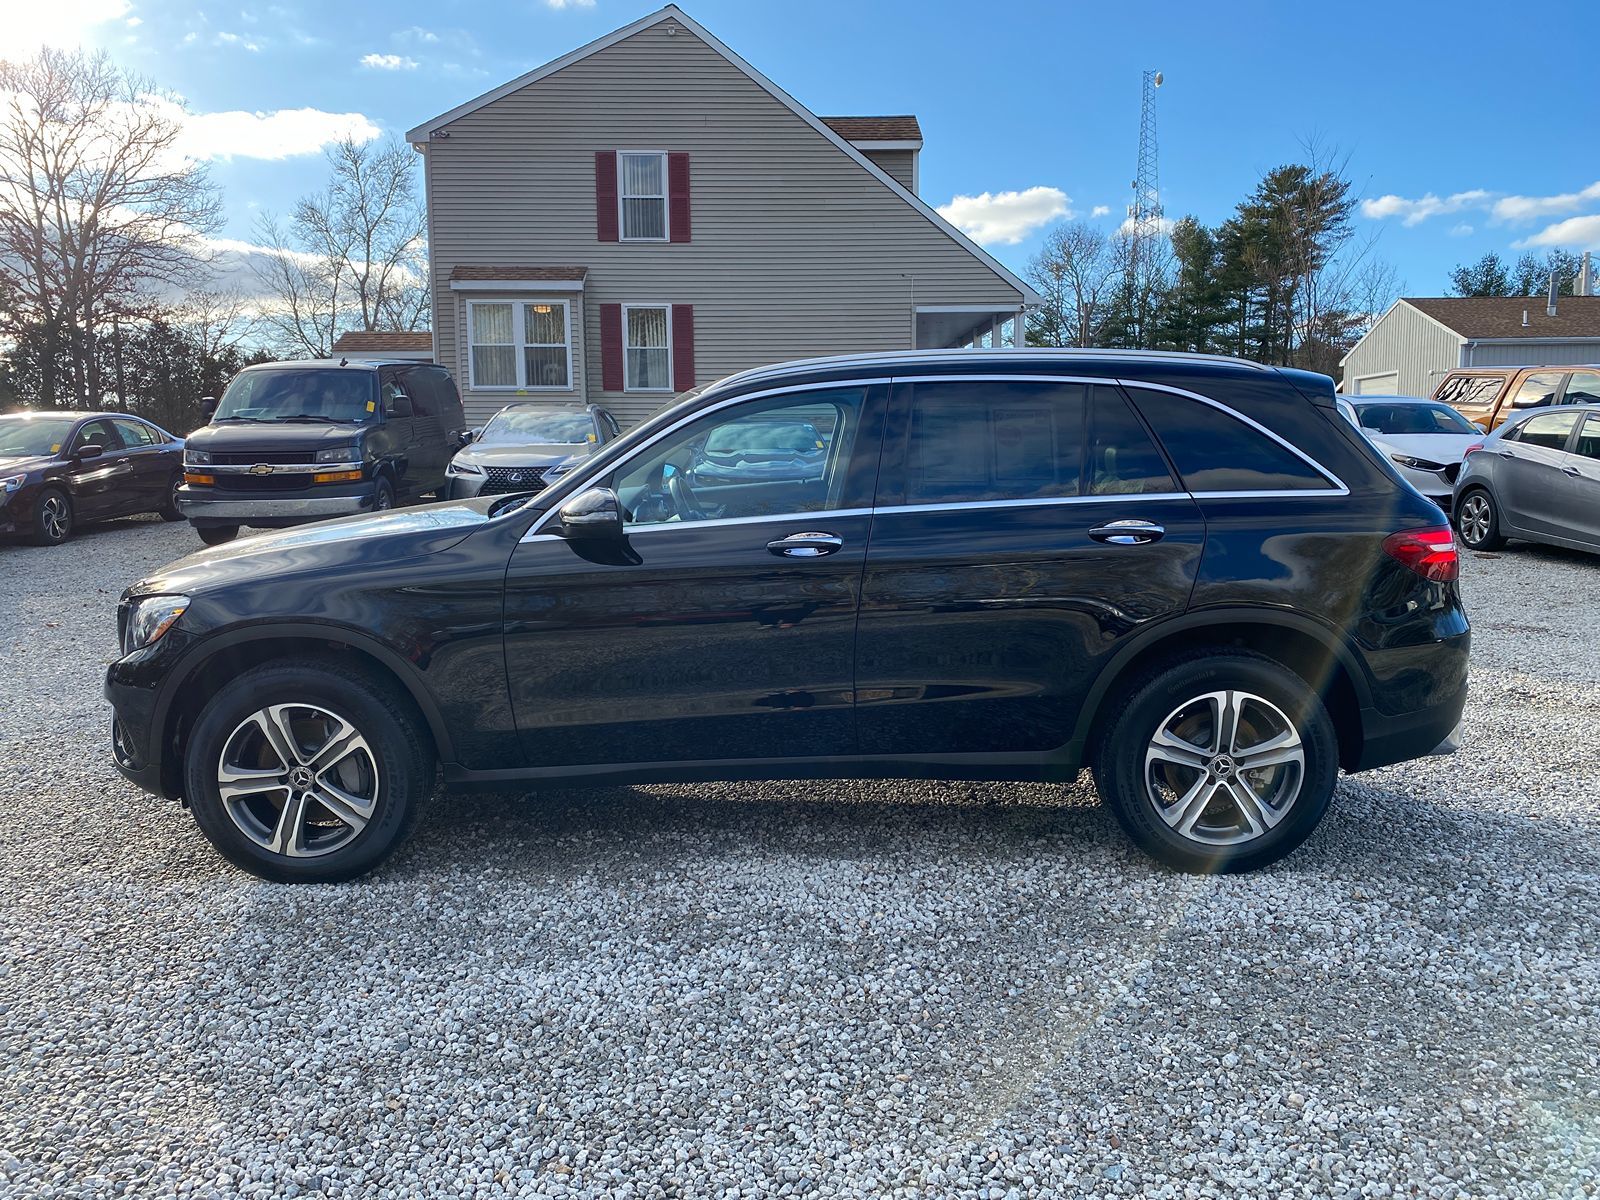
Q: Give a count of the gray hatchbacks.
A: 1